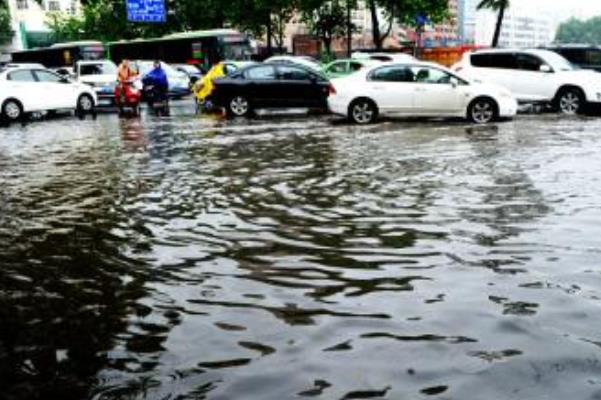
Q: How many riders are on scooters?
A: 3